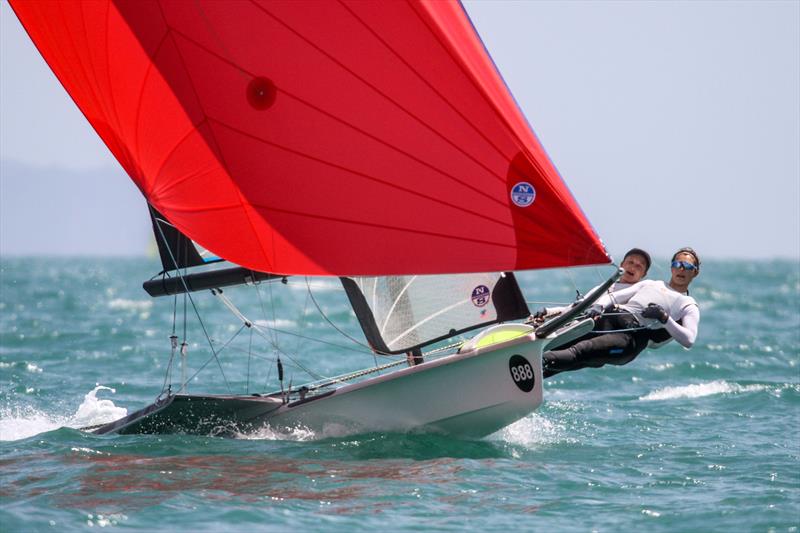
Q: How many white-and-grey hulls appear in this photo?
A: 1